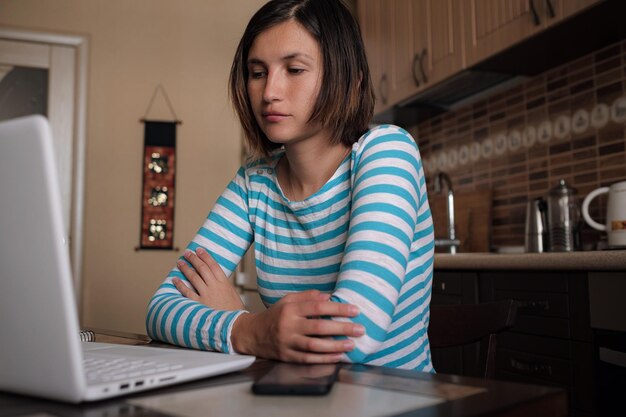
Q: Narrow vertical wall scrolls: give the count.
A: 1